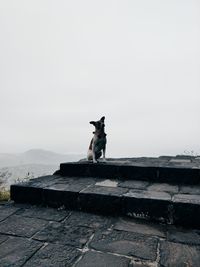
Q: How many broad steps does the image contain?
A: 2